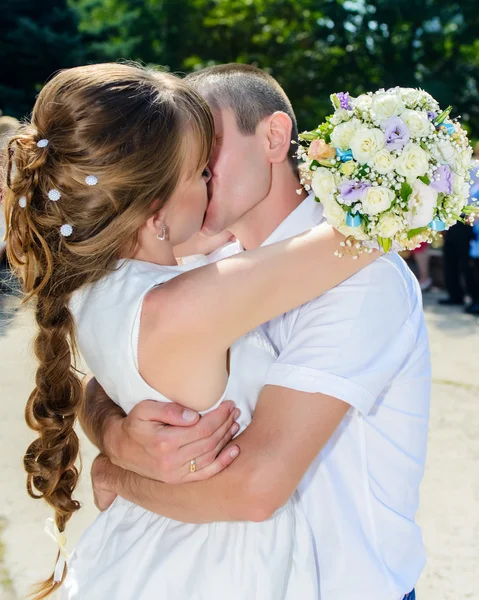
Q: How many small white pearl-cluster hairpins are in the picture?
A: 5